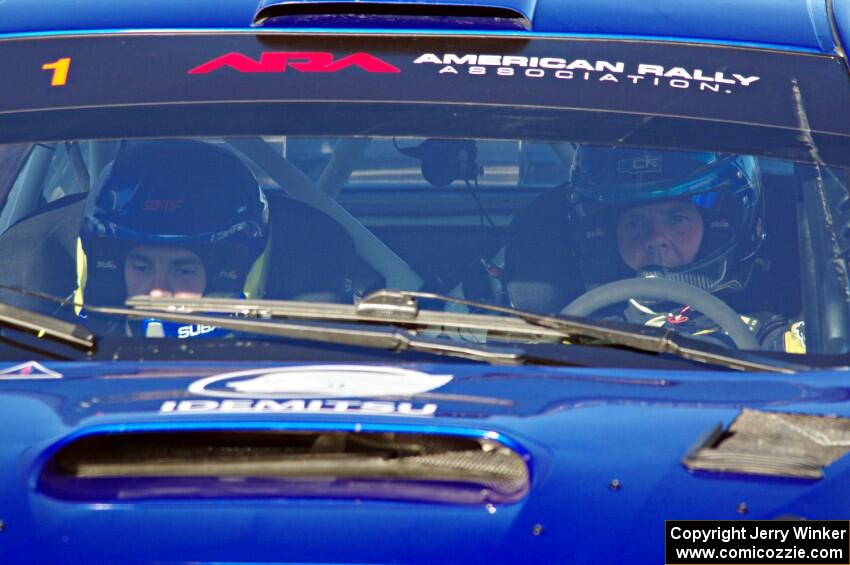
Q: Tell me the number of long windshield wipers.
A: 2